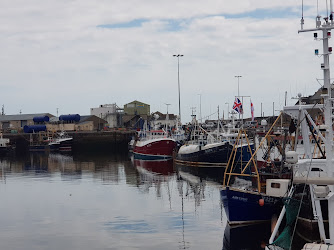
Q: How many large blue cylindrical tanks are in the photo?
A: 3